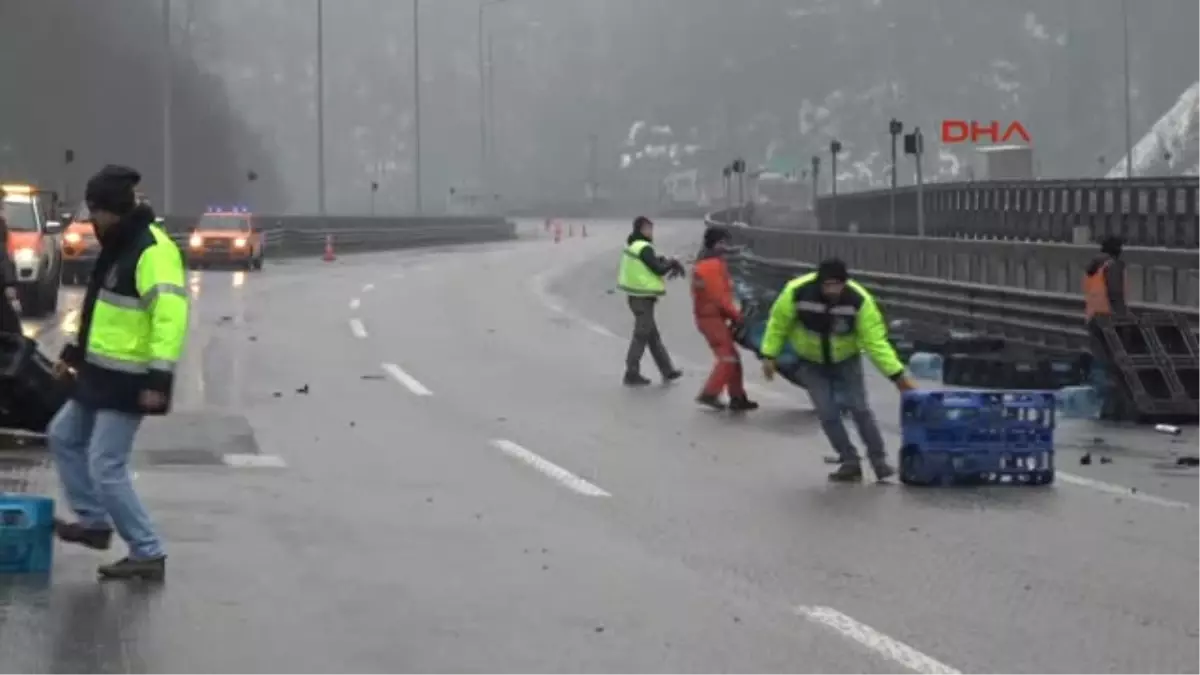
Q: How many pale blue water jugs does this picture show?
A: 2